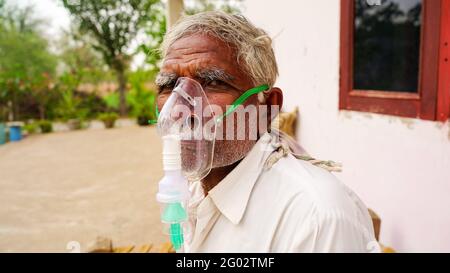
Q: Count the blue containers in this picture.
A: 2